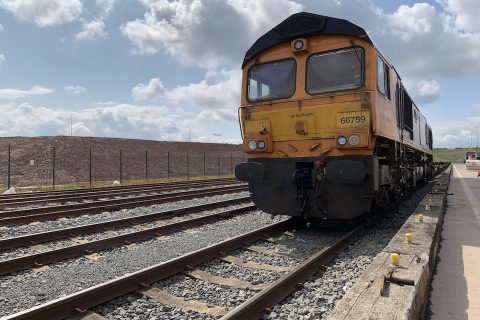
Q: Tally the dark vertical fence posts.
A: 11